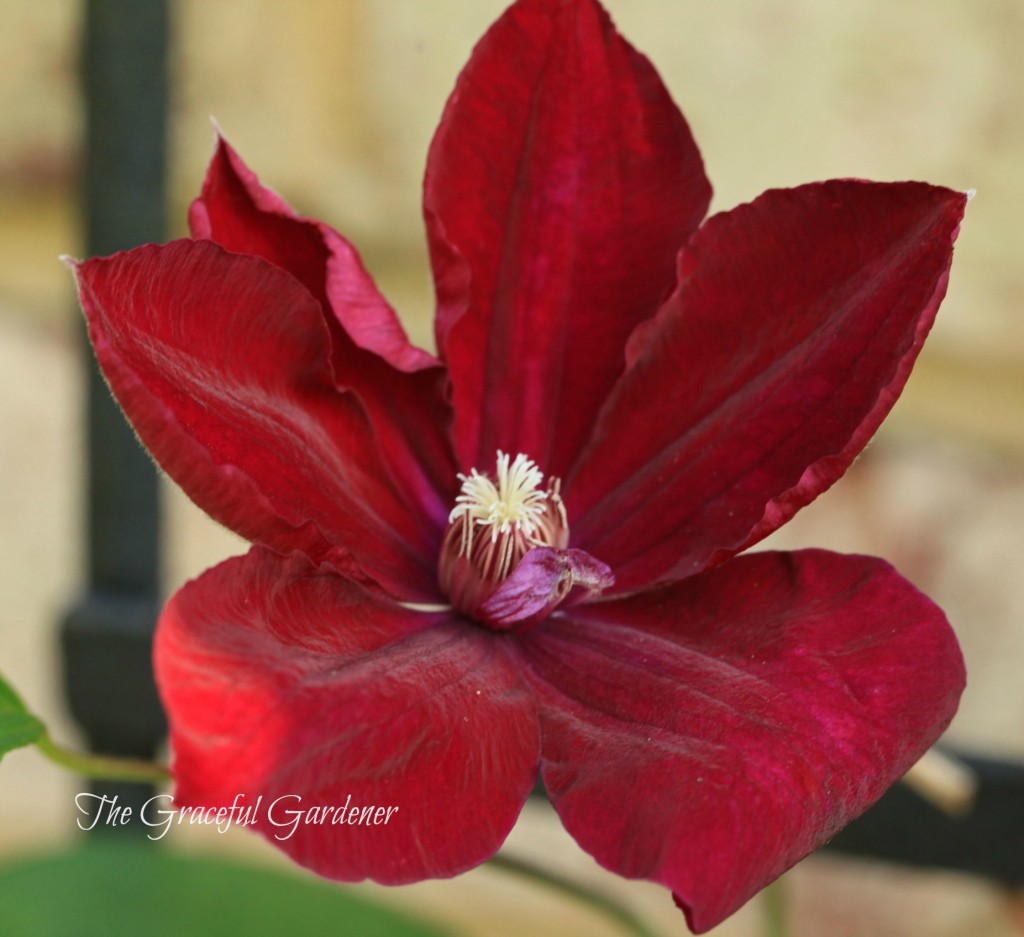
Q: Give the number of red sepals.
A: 6